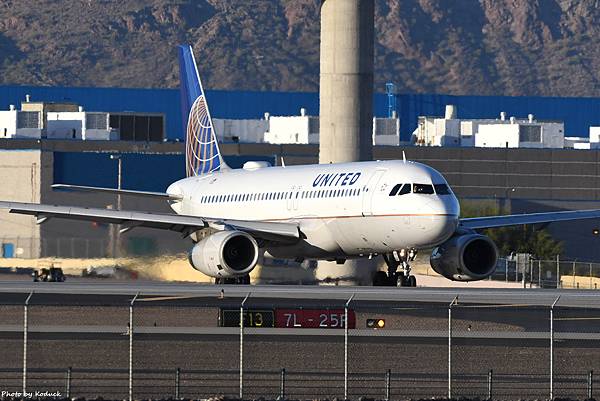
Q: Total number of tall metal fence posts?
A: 6